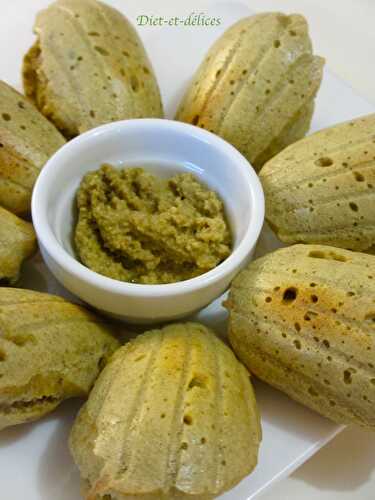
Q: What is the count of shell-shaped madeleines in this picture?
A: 8